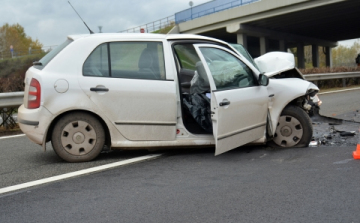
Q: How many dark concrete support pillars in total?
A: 6